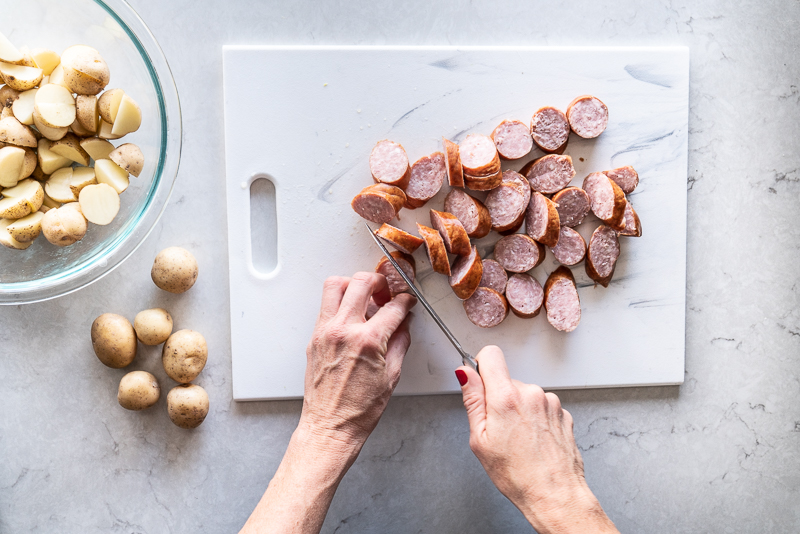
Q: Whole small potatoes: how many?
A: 6